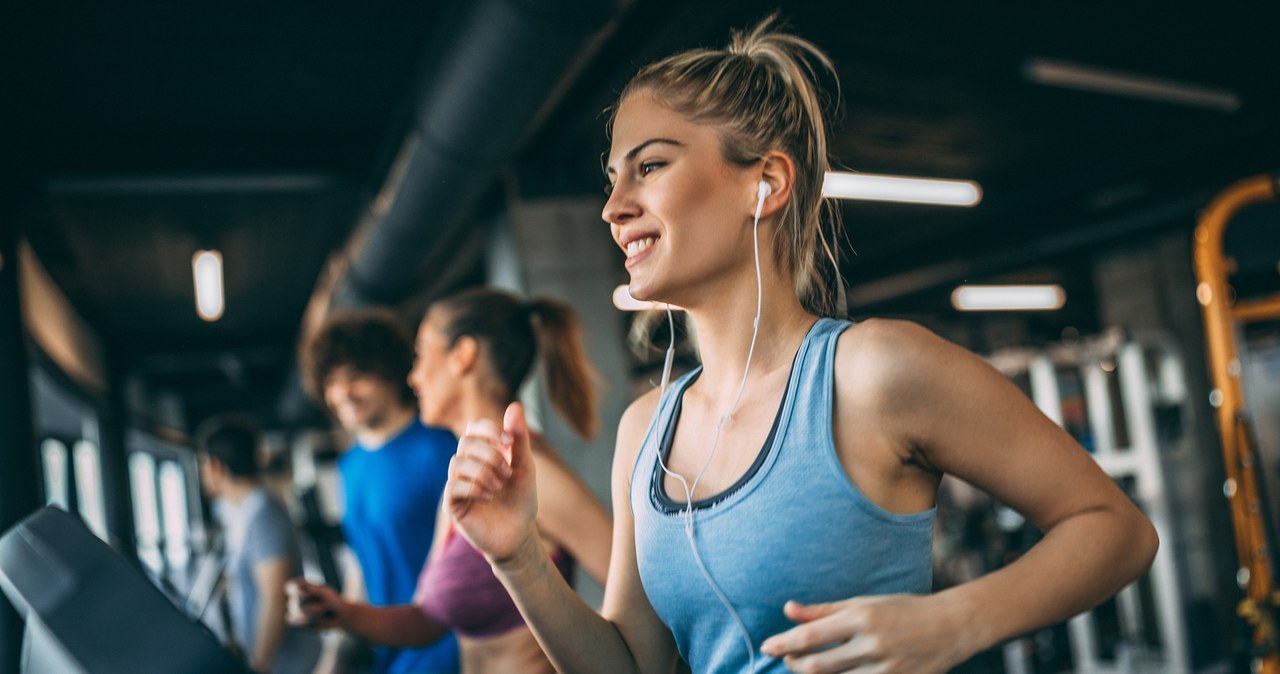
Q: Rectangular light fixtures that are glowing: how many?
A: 4